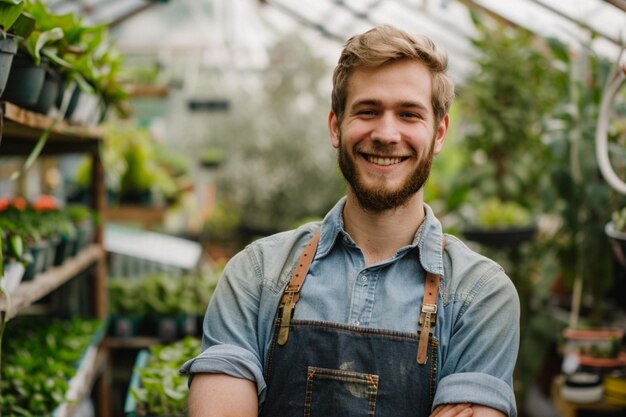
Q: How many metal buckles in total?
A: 2